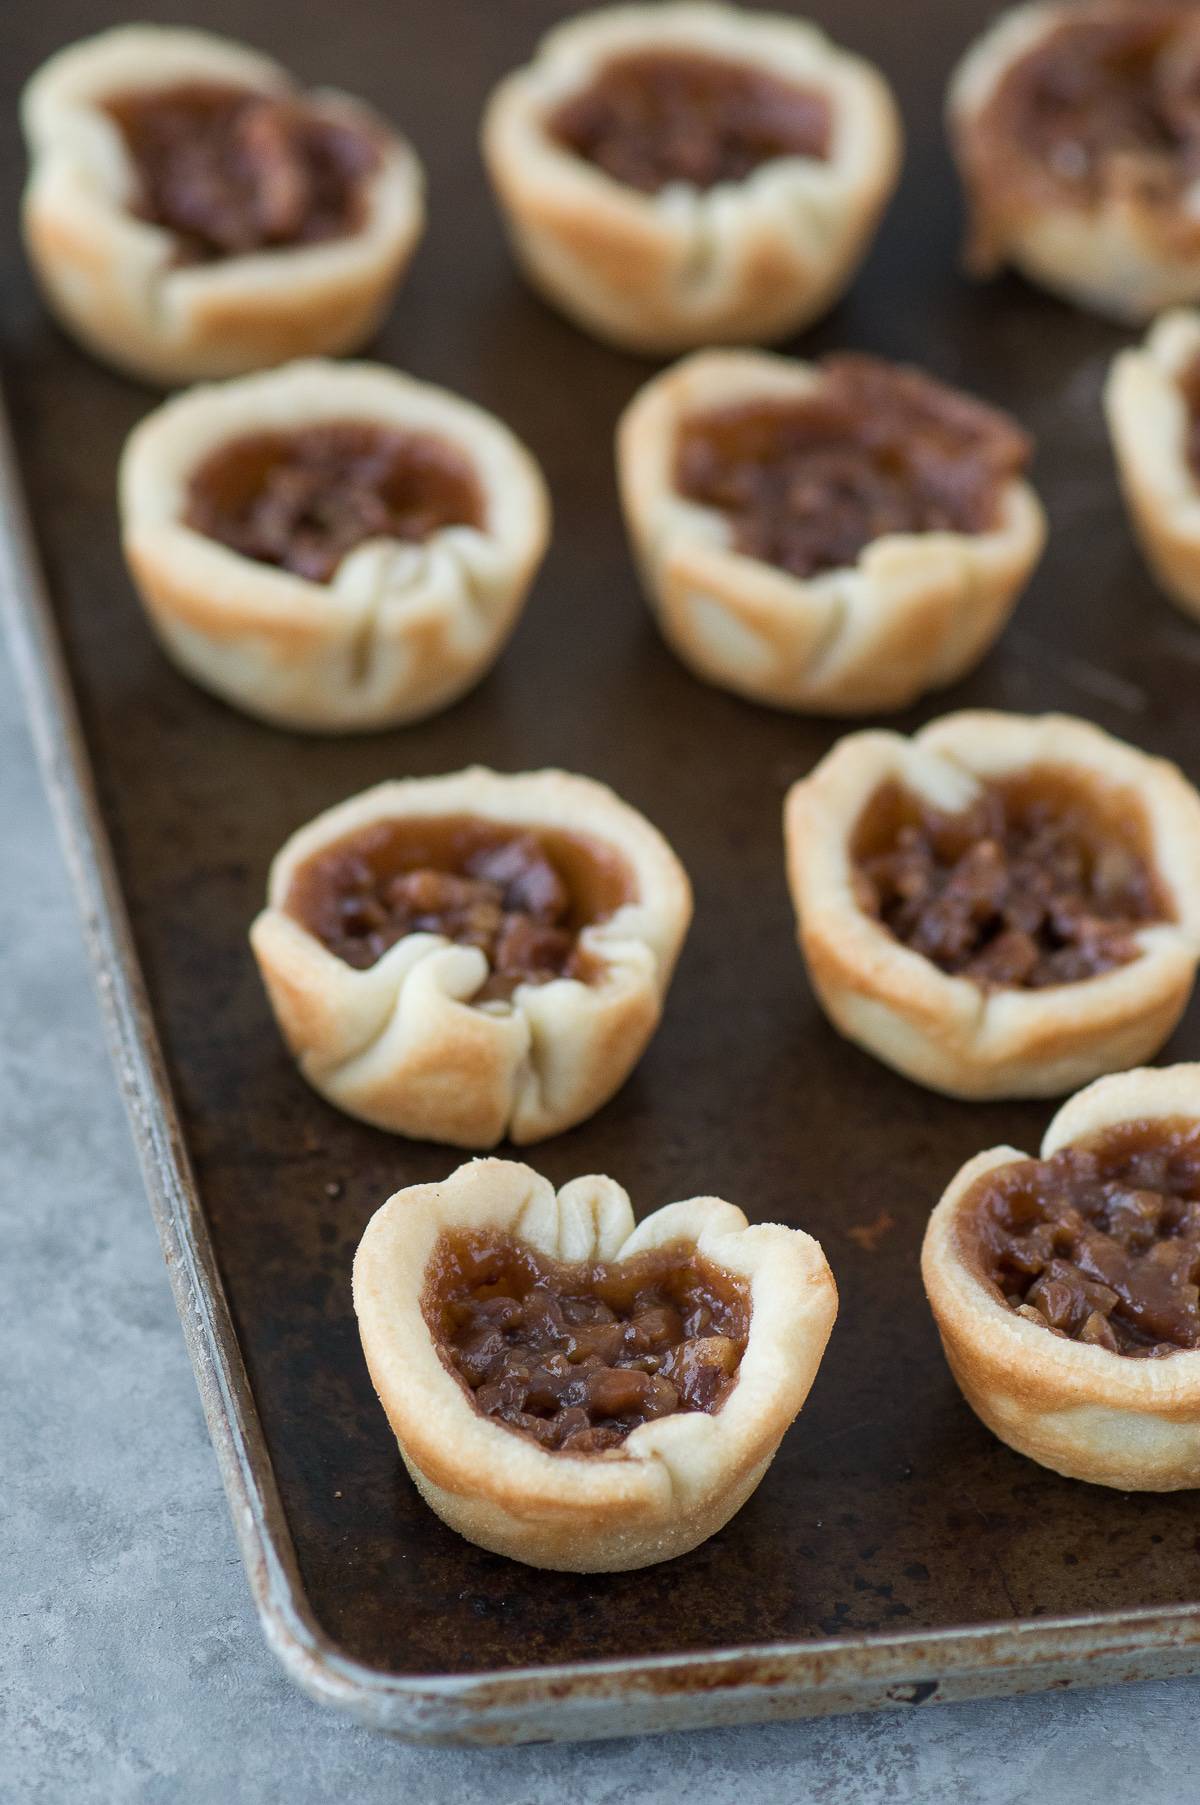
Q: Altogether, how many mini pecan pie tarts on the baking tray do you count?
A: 10